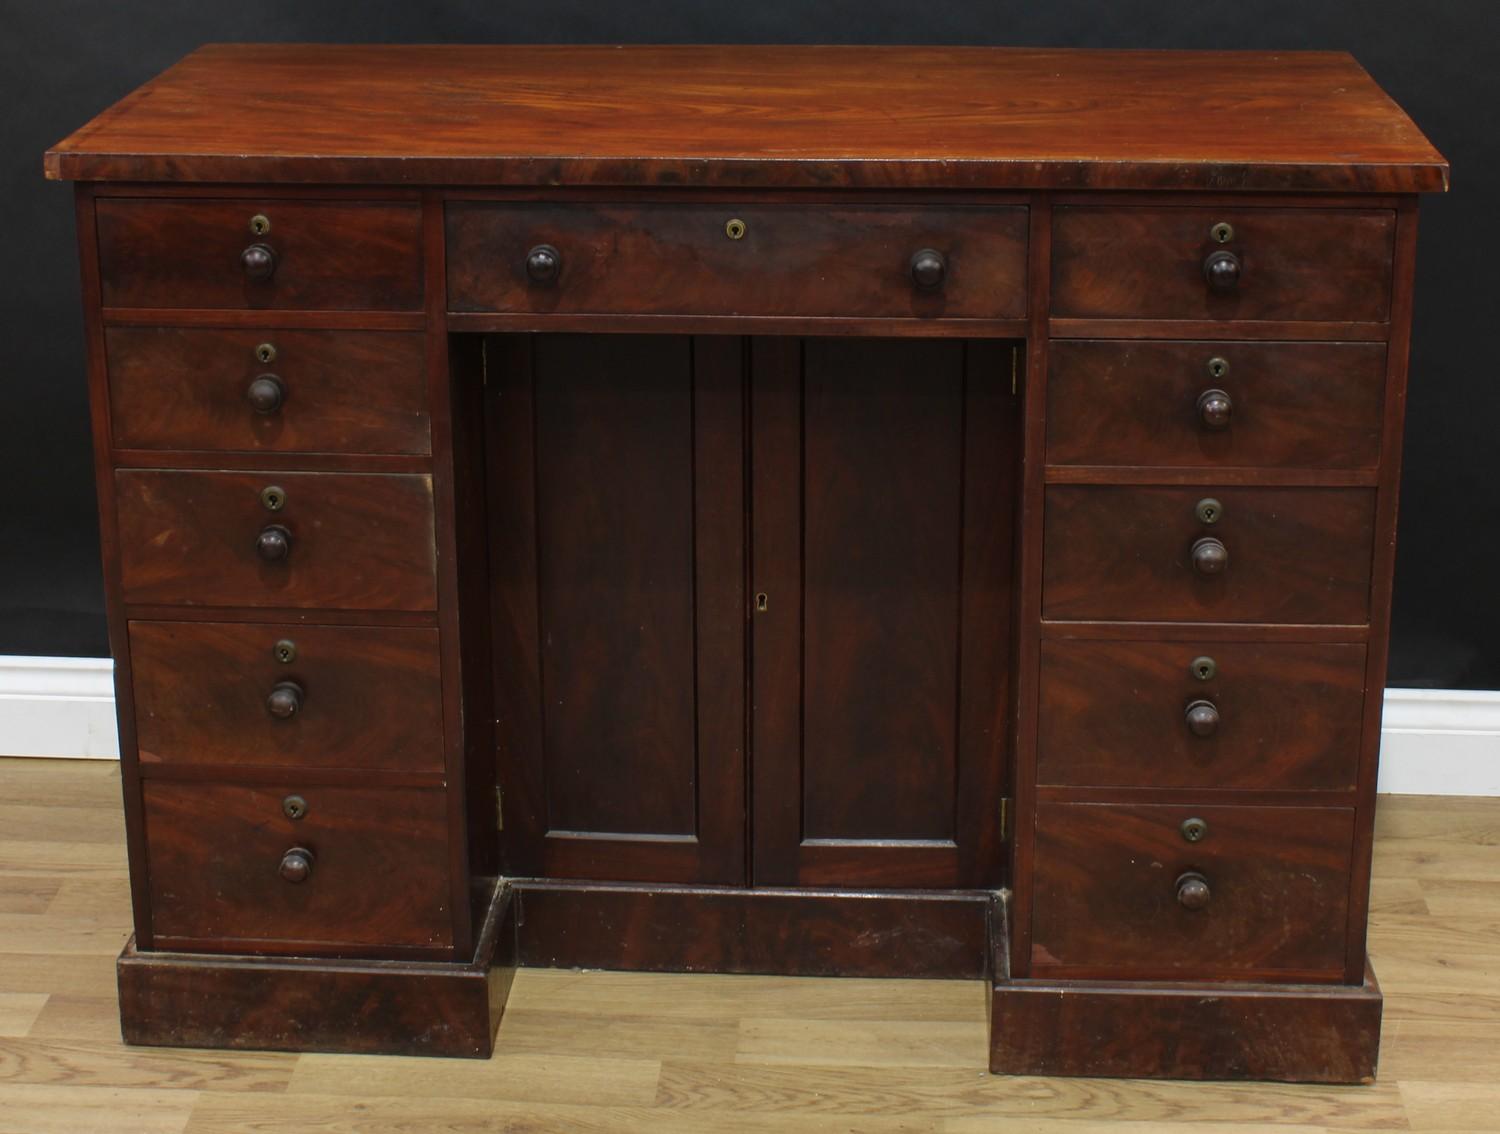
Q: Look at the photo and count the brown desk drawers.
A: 11